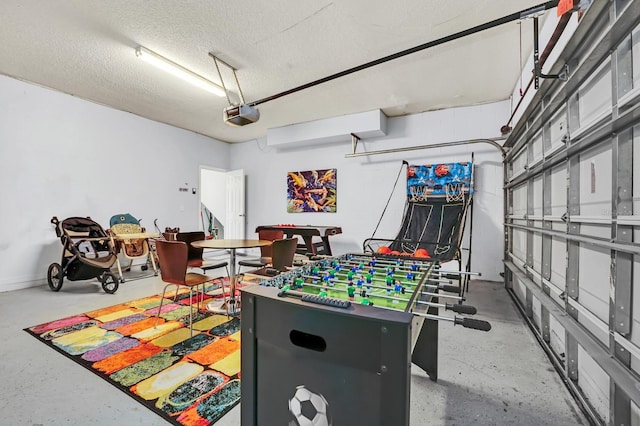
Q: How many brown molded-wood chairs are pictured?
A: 4